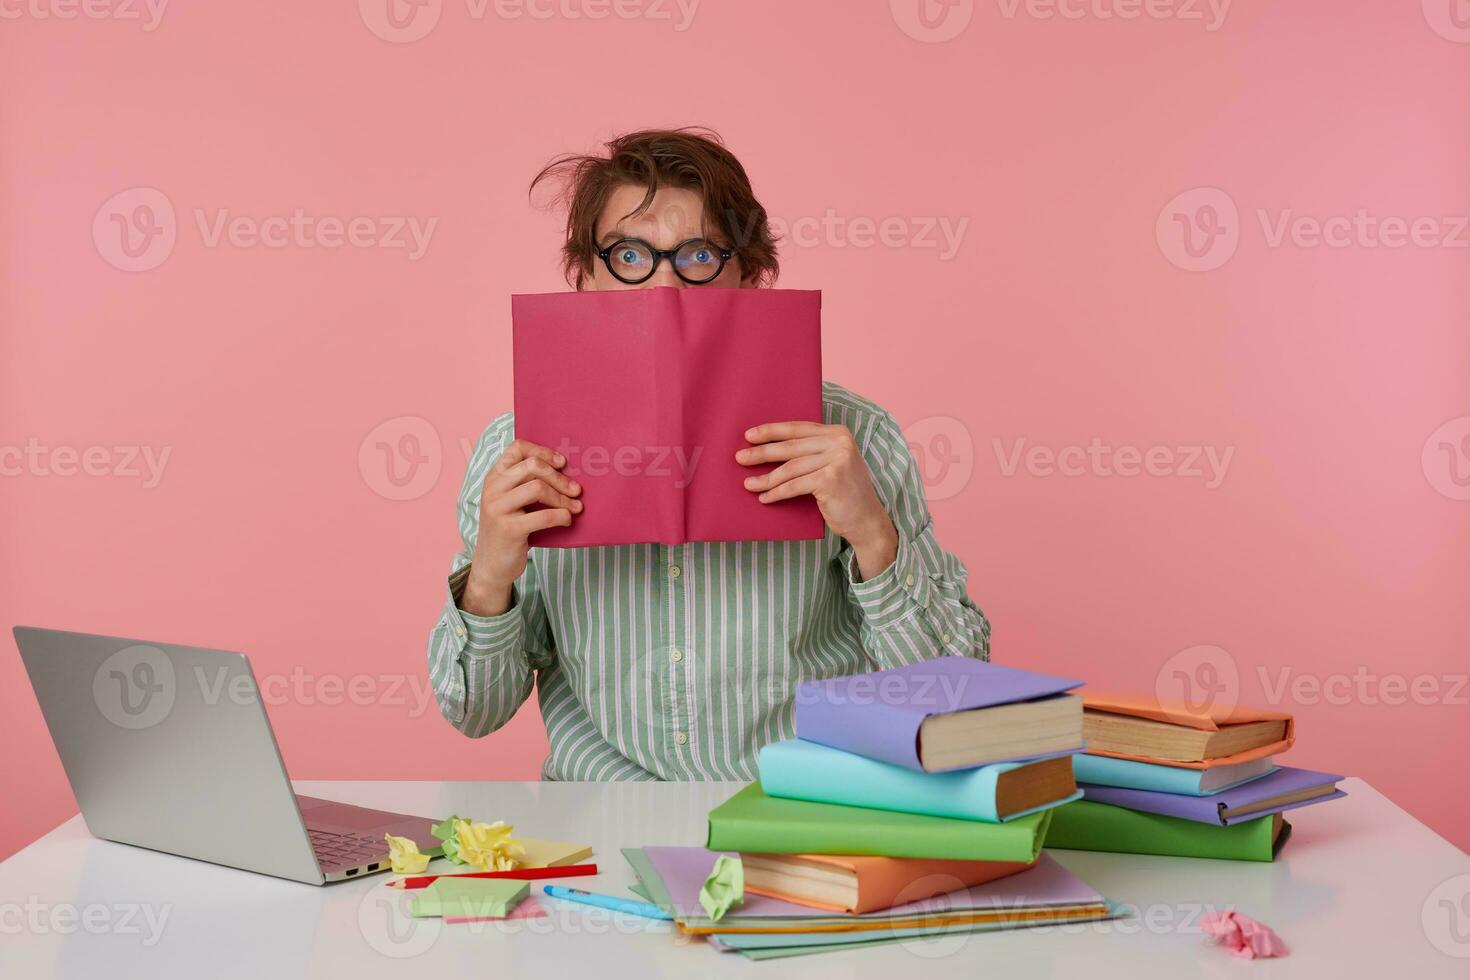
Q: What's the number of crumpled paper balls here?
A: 5